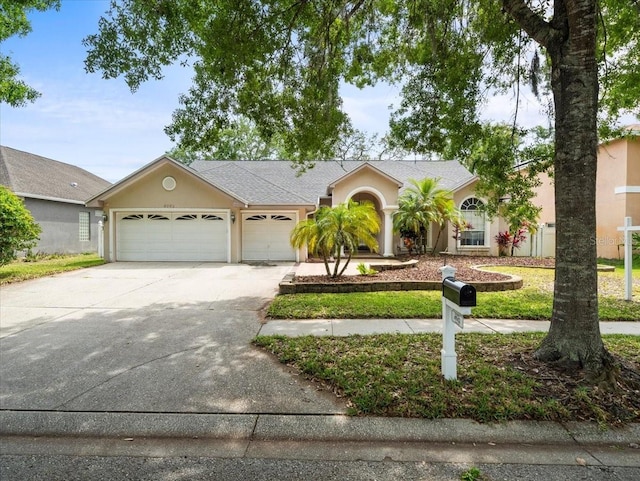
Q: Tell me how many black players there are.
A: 0